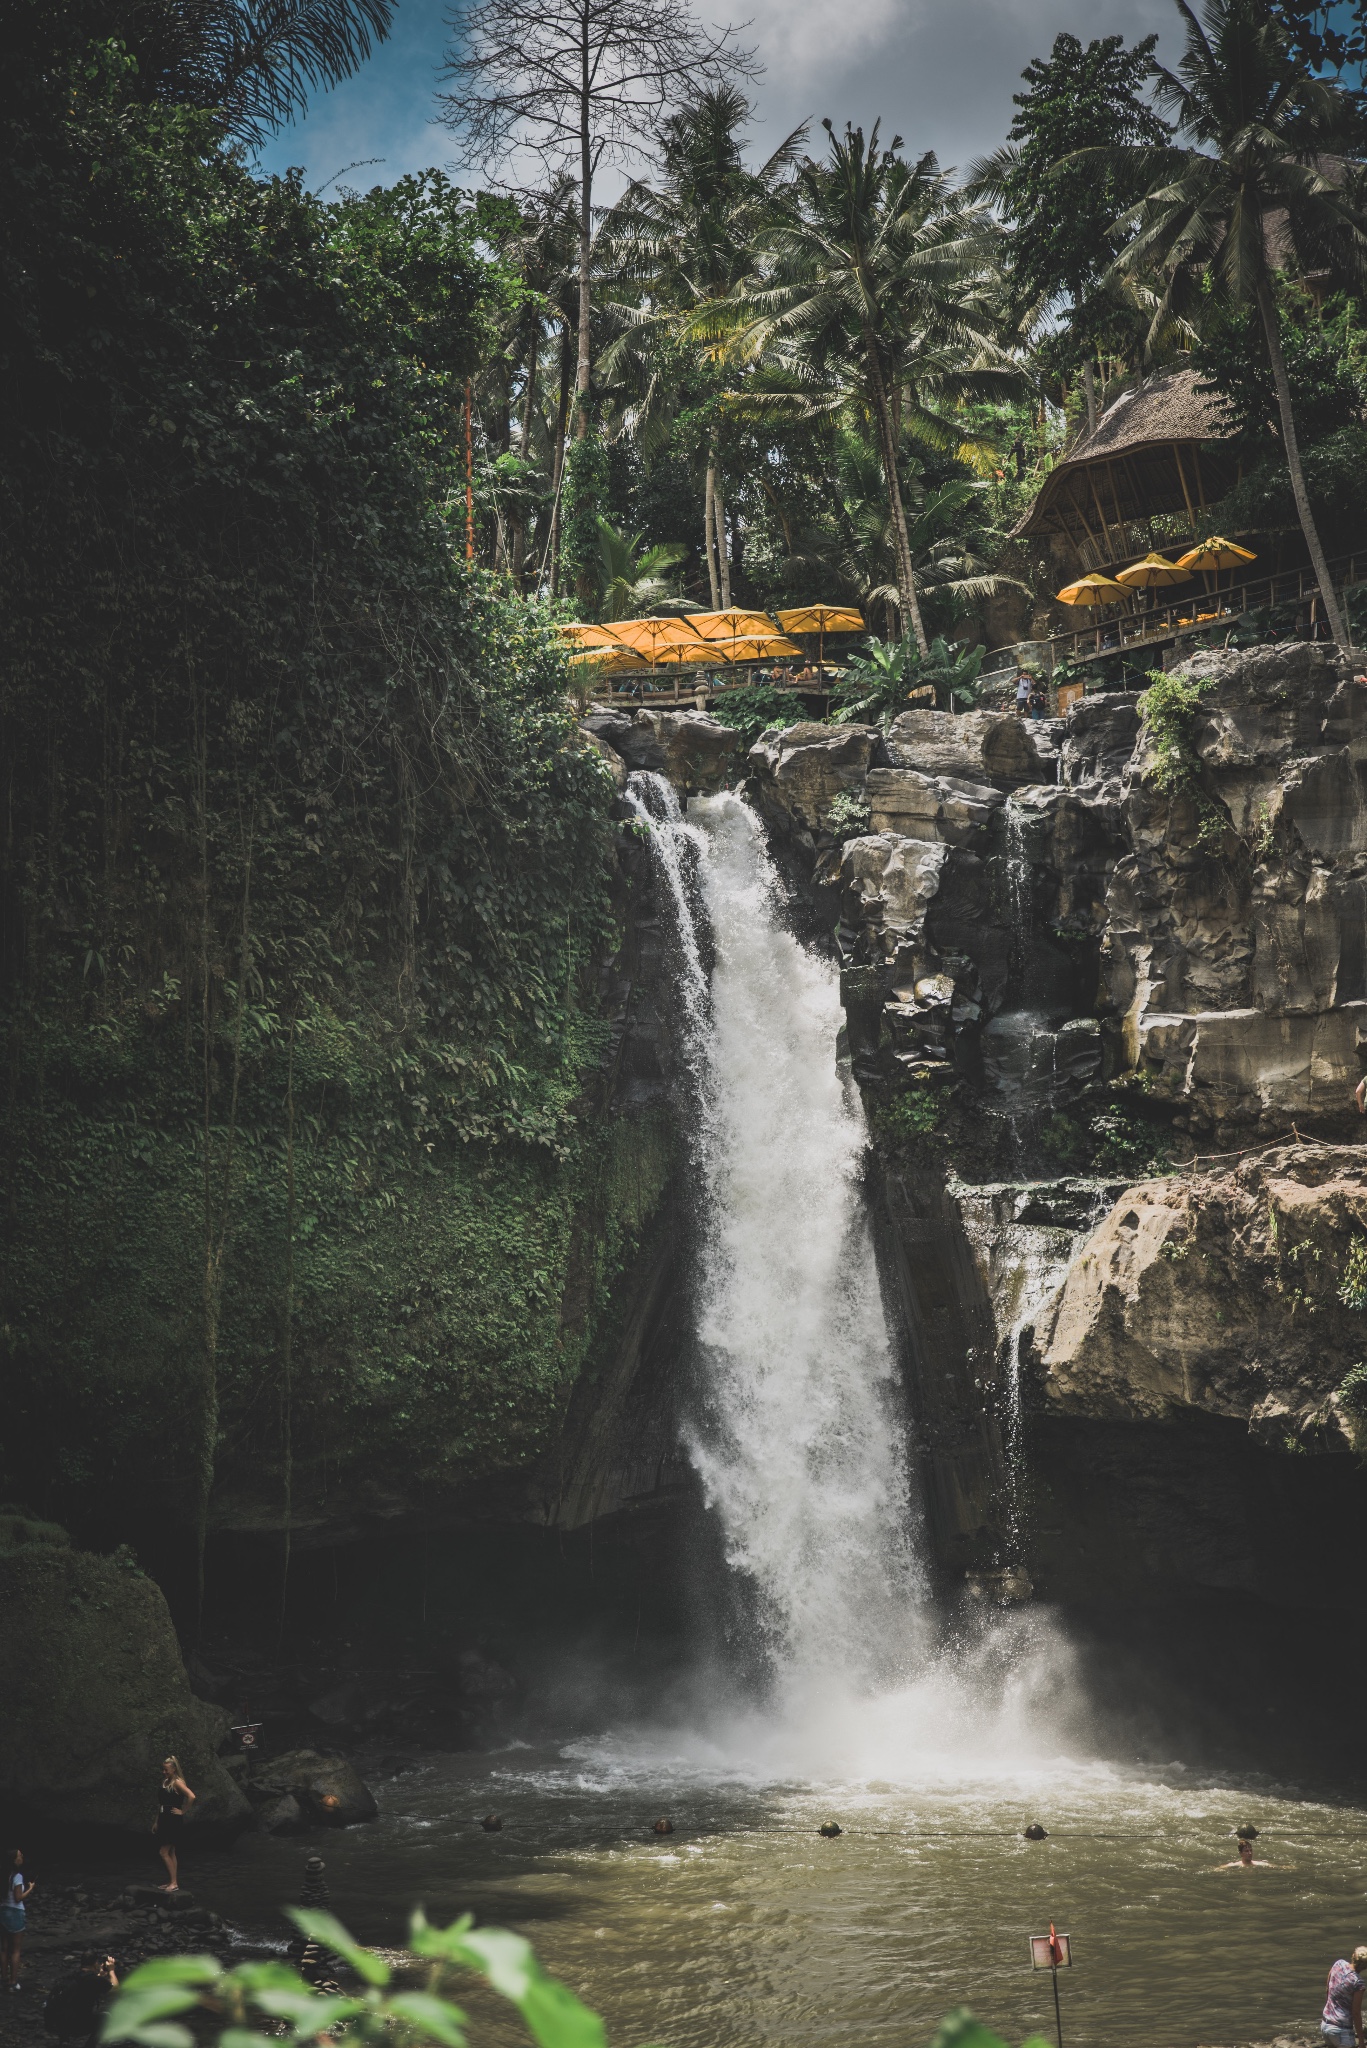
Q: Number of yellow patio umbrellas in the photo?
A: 10